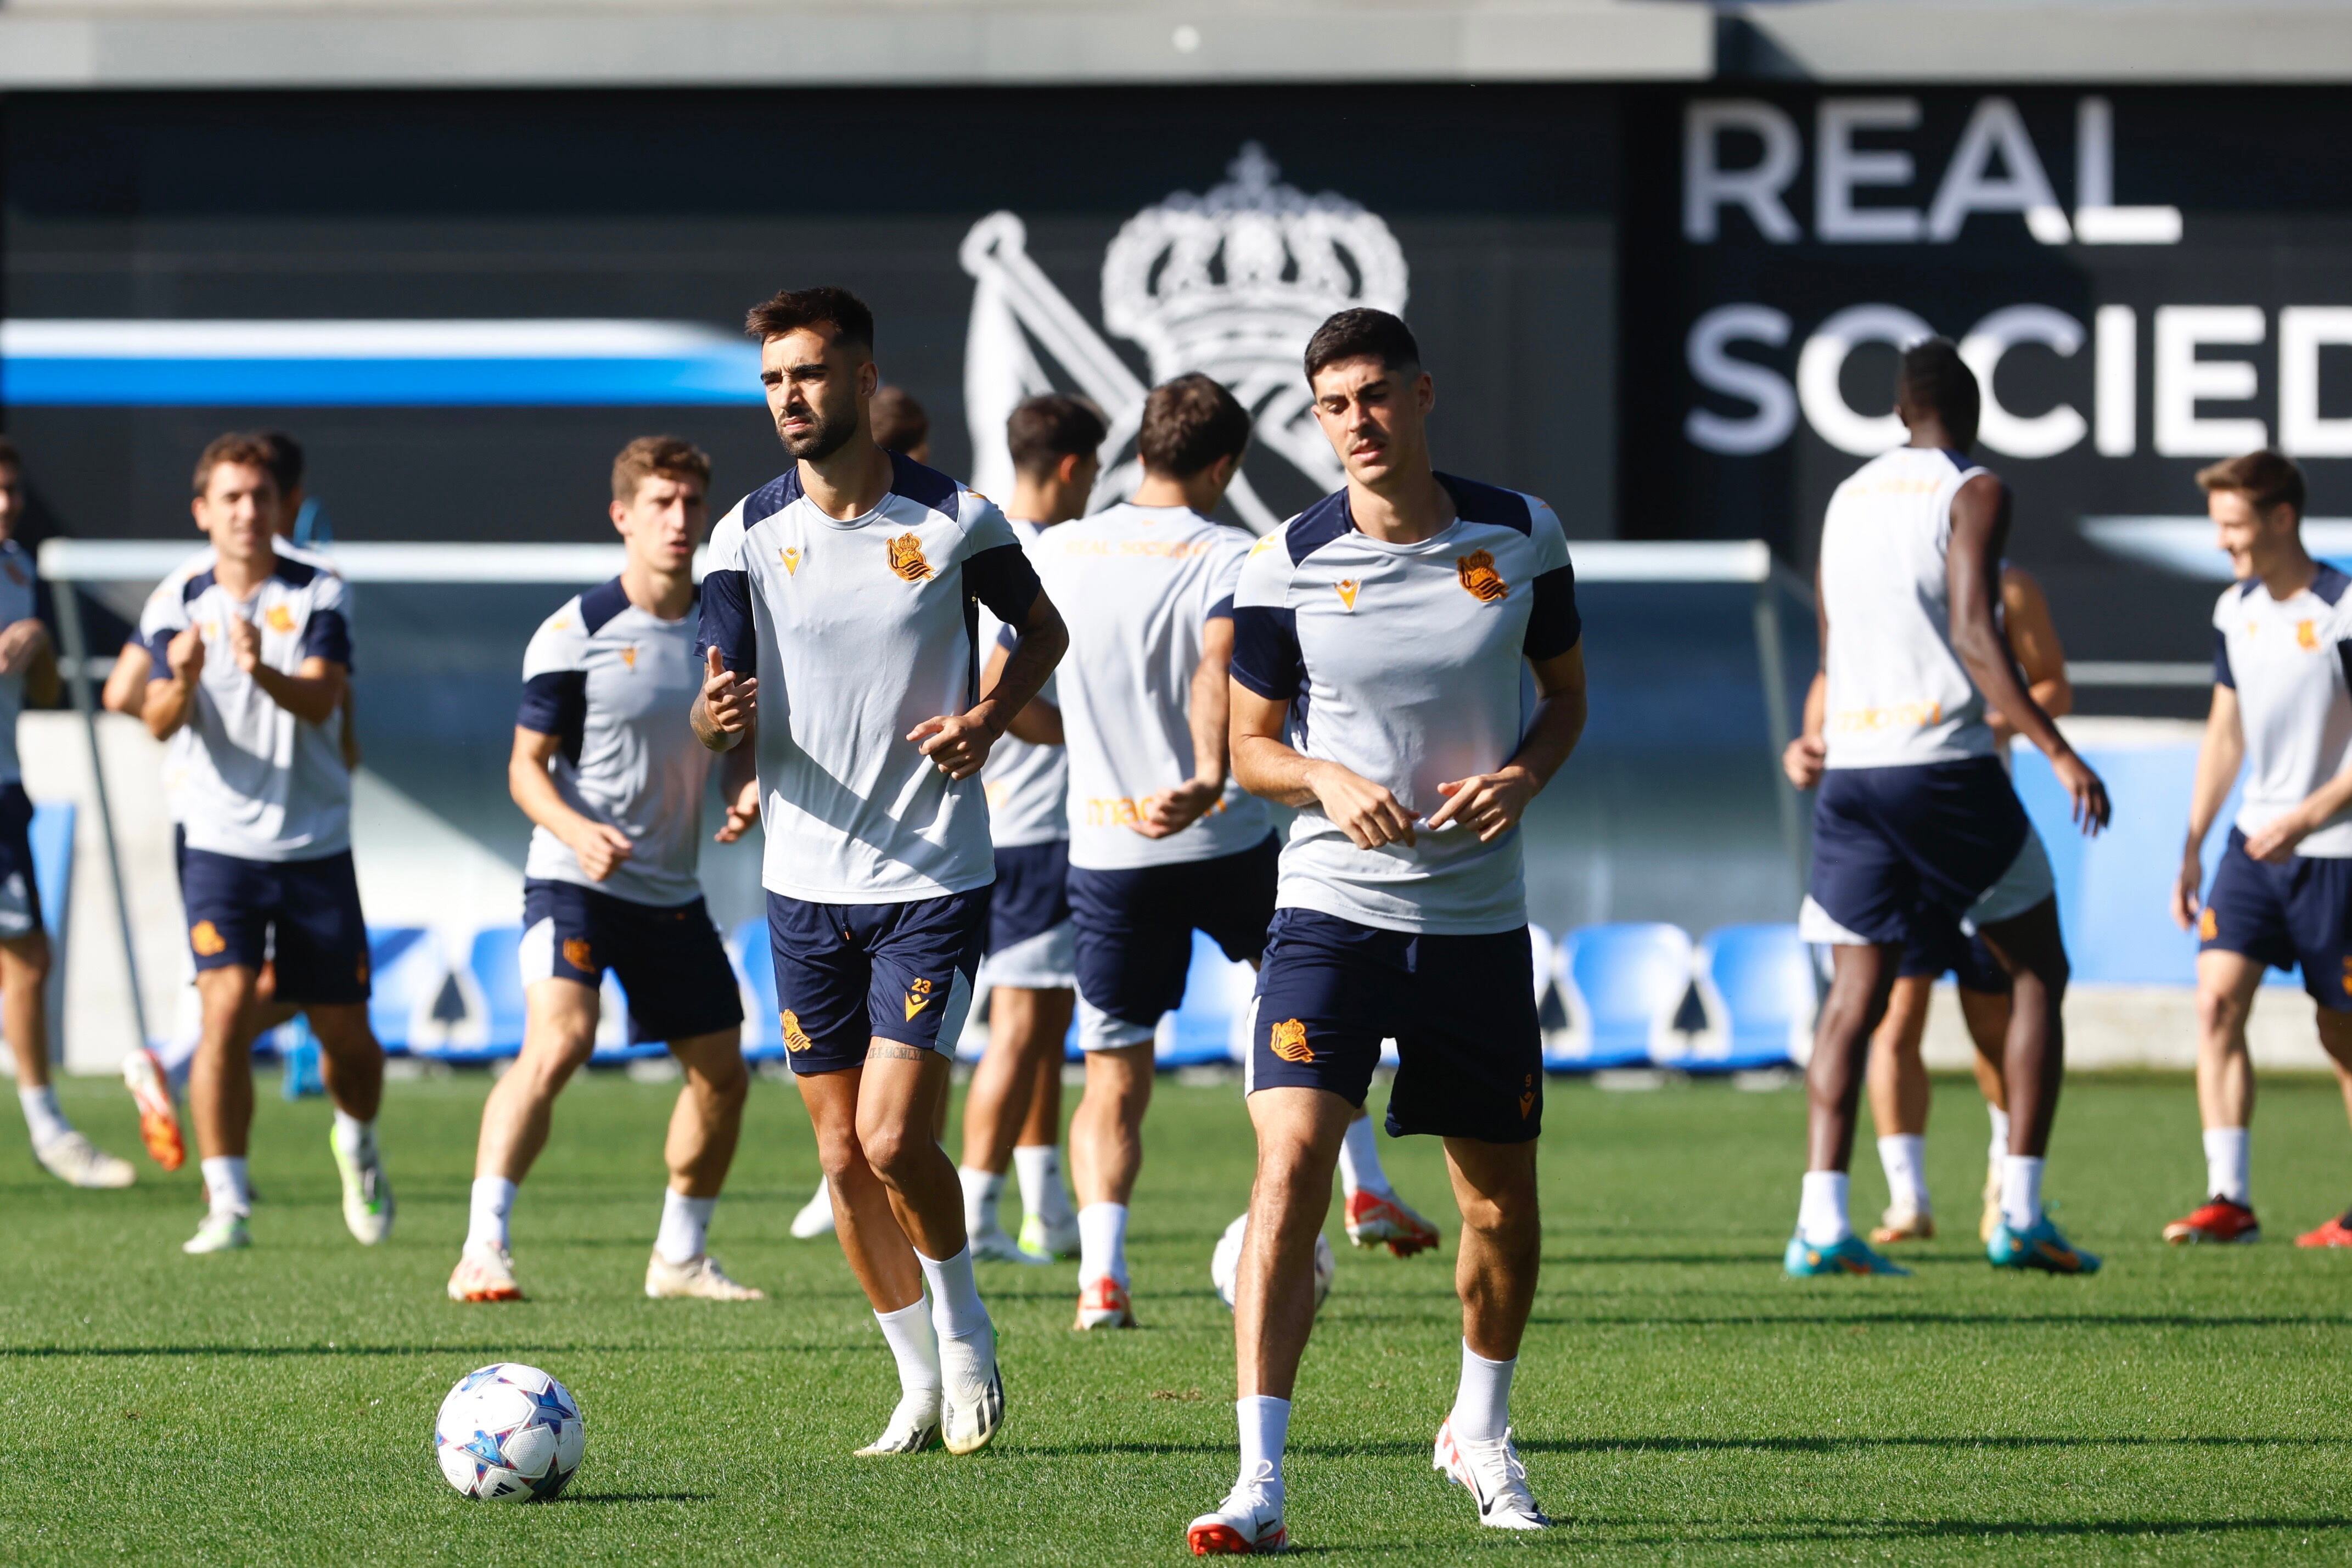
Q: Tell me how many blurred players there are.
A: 10